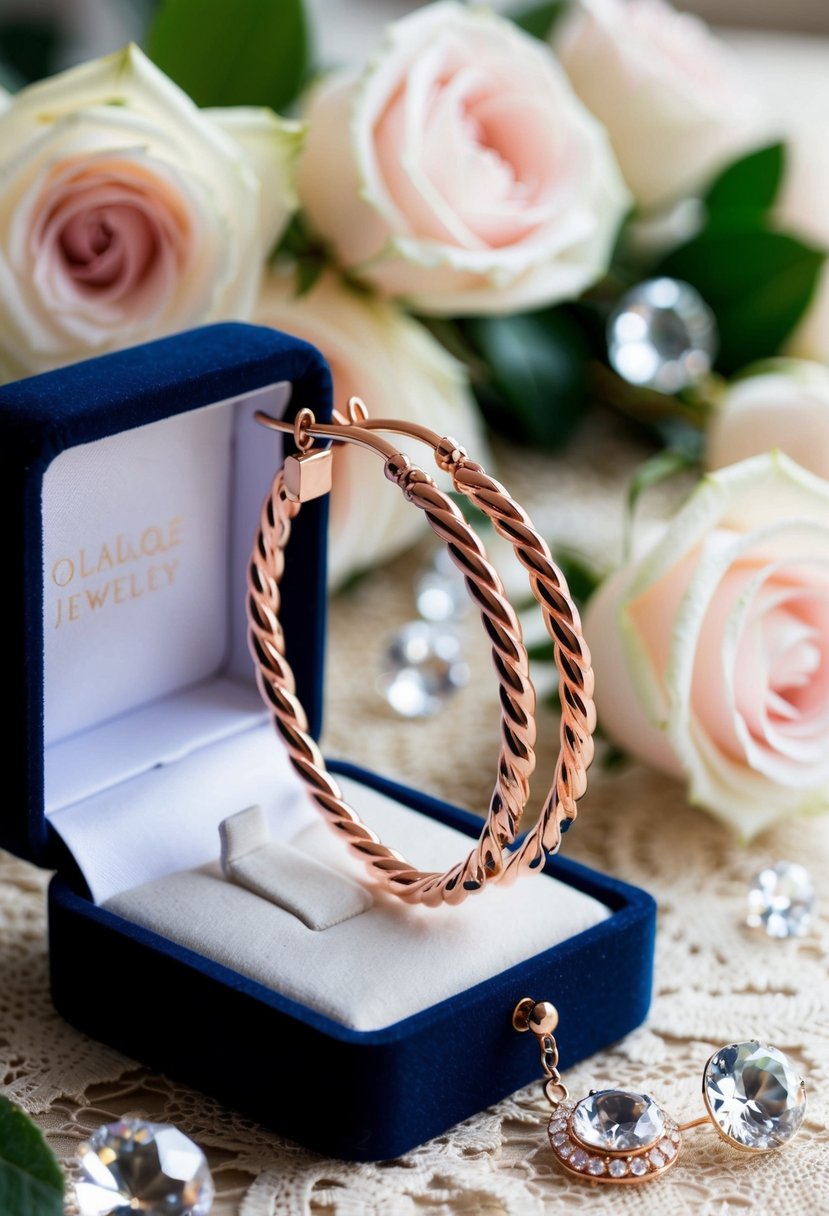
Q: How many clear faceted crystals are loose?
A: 5